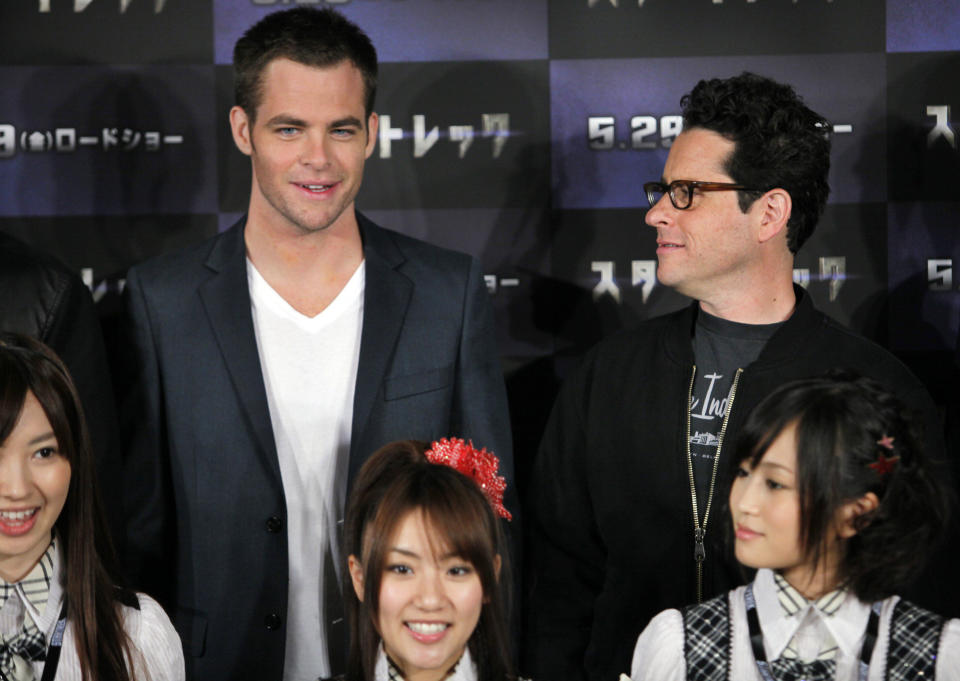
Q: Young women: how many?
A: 3